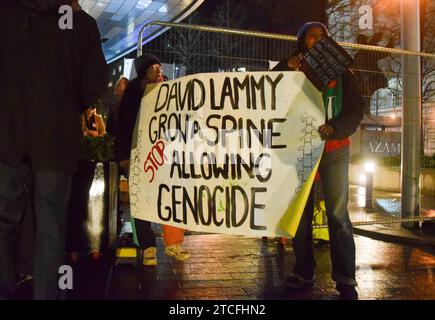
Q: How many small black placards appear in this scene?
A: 1